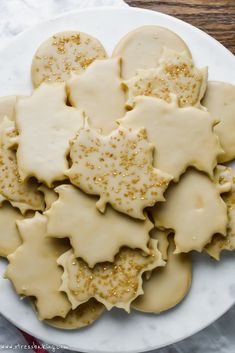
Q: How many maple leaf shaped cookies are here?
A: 11